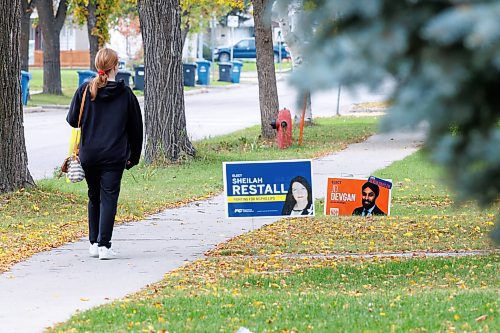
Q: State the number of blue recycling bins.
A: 4